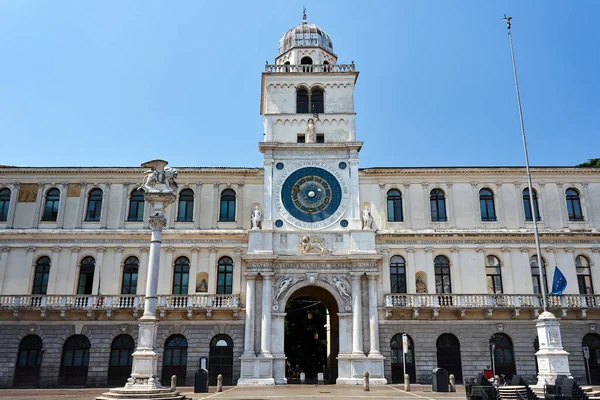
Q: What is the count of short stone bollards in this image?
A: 5